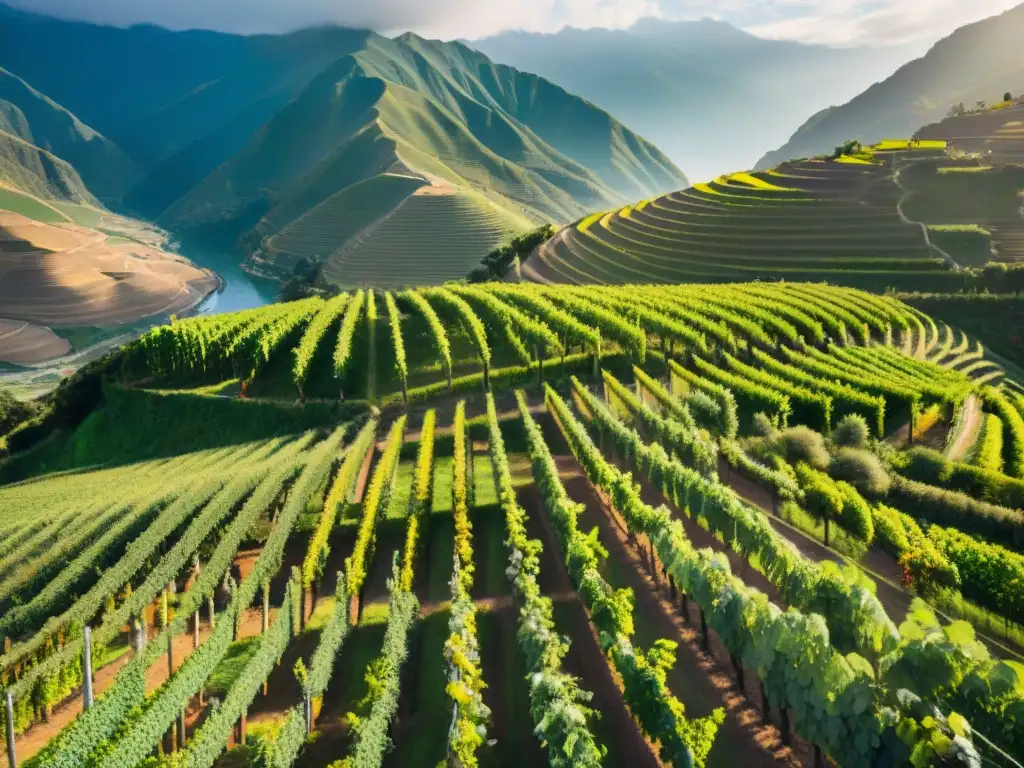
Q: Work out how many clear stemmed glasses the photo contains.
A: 0